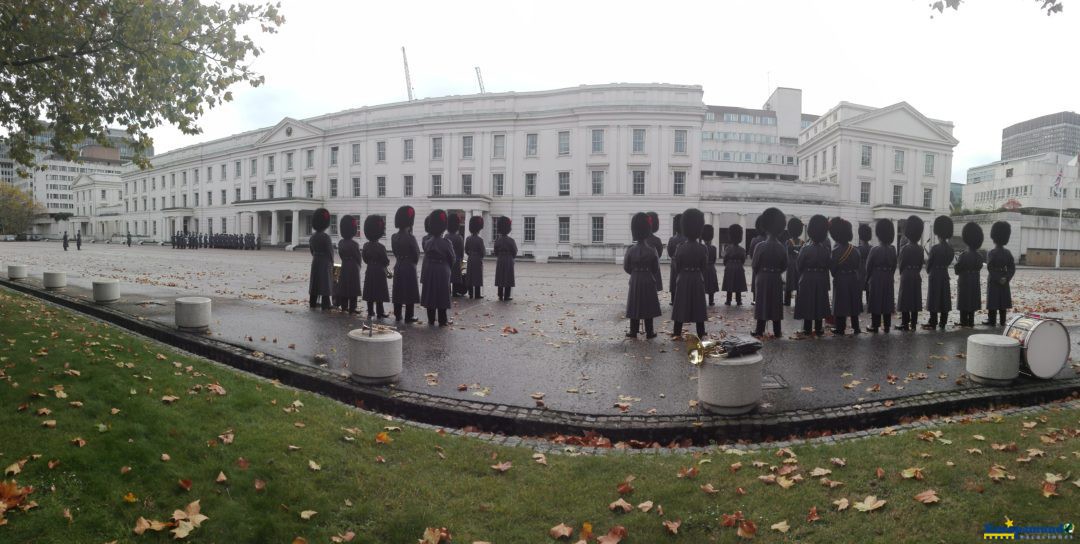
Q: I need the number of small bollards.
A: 7